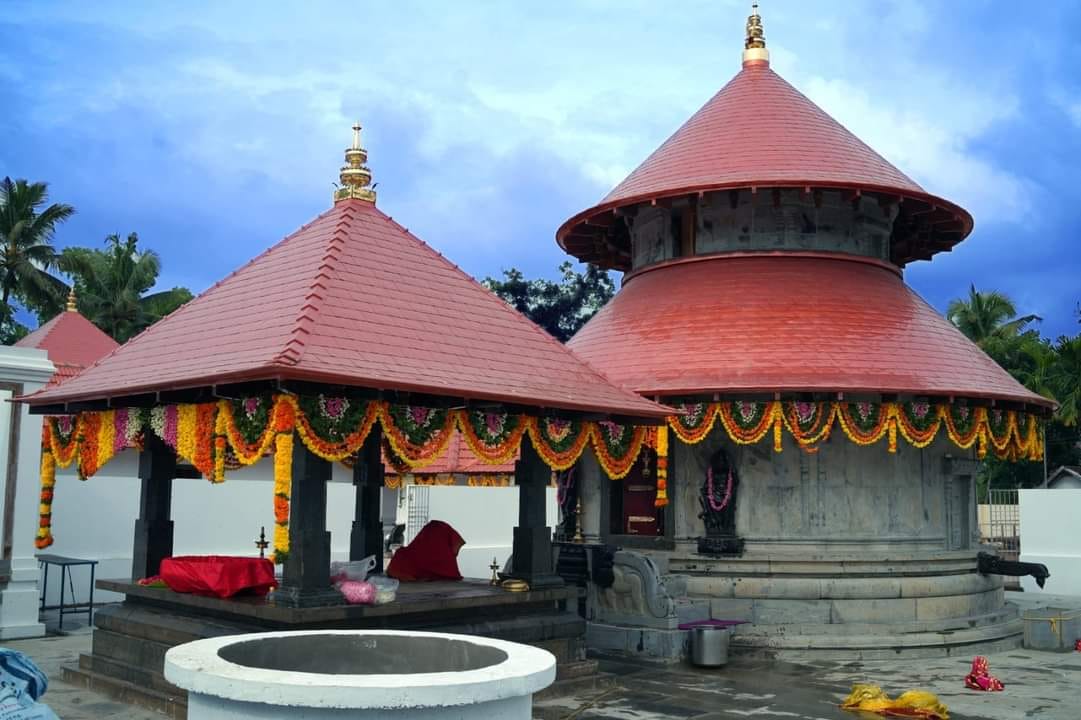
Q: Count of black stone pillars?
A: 4